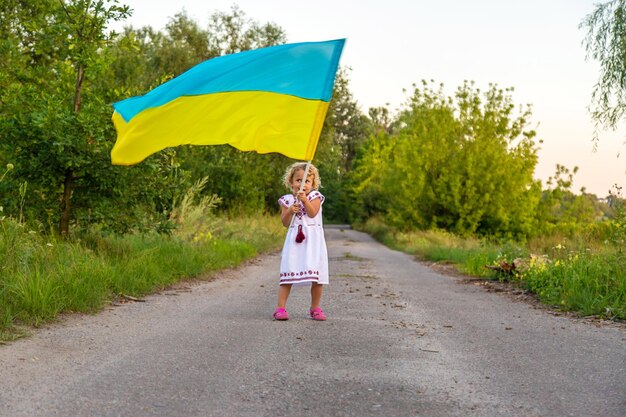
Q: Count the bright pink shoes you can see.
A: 2